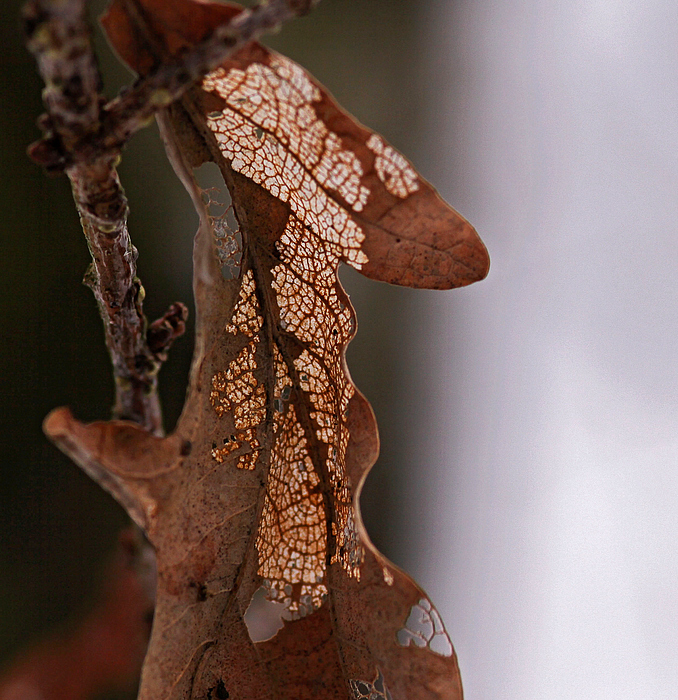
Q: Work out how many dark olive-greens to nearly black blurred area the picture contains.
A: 1